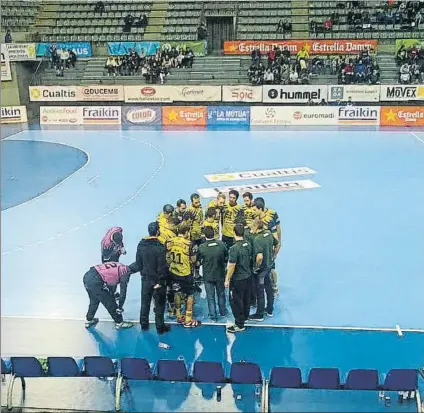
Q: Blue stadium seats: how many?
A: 12